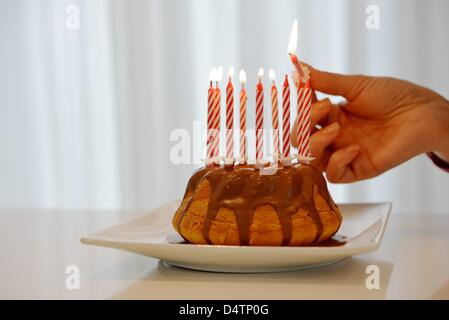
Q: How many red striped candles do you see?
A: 10